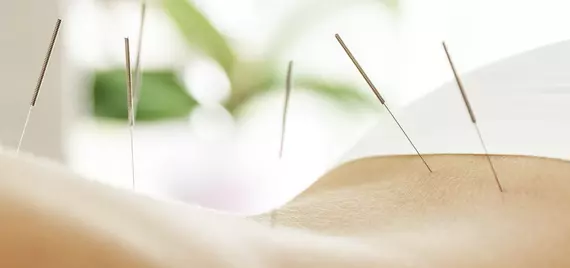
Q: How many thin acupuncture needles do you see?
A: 6